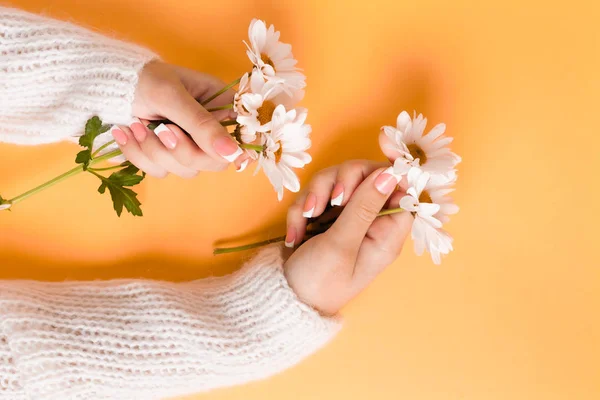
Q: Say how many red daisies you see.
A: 0